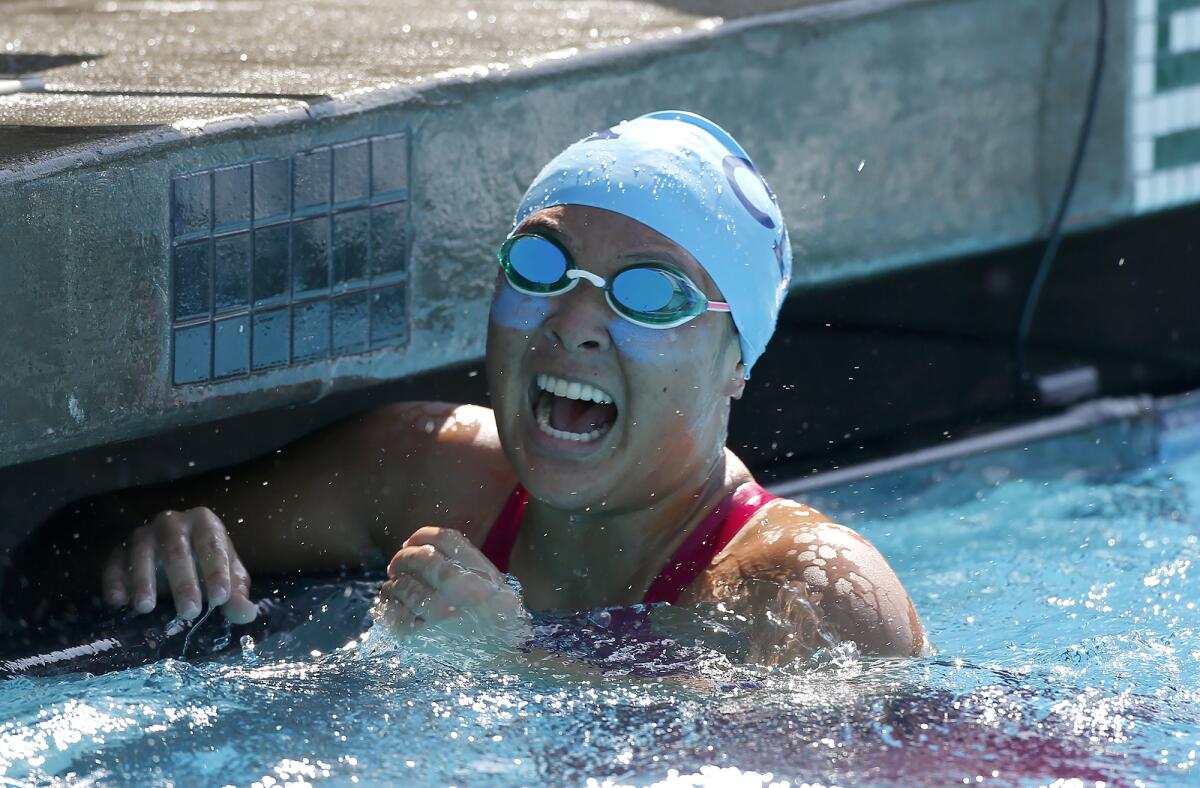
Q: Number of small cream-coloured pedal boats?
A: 0